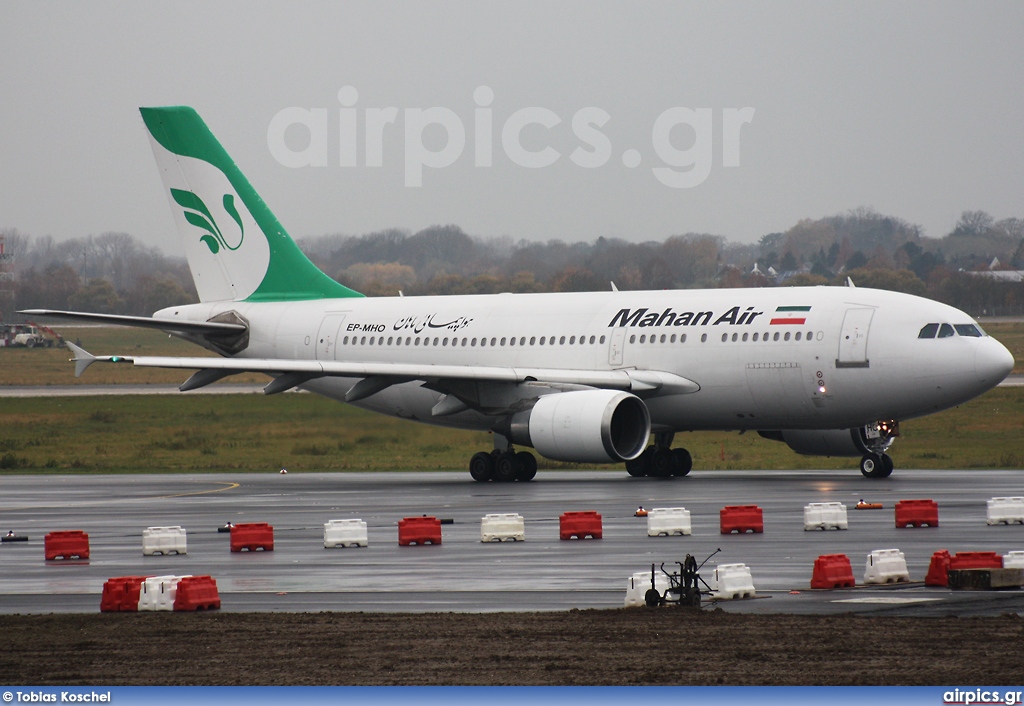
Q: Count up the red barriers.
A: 12